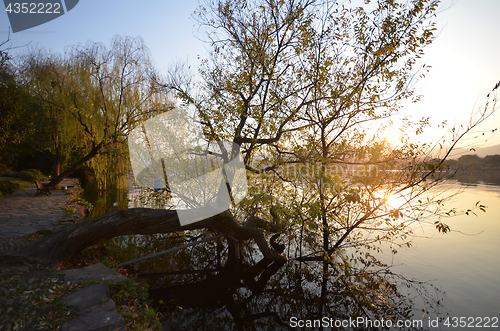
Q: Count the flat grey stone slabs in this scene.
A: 3